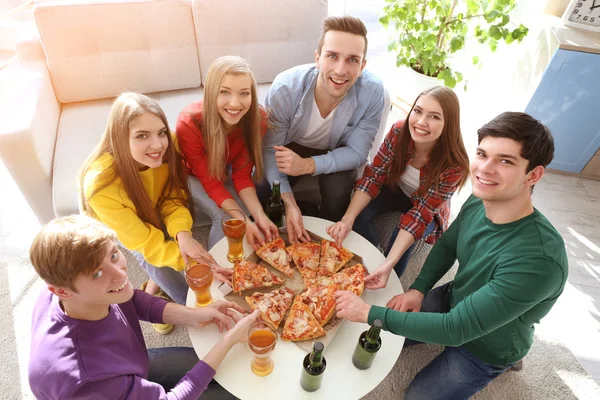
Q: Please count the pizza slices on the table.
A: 8